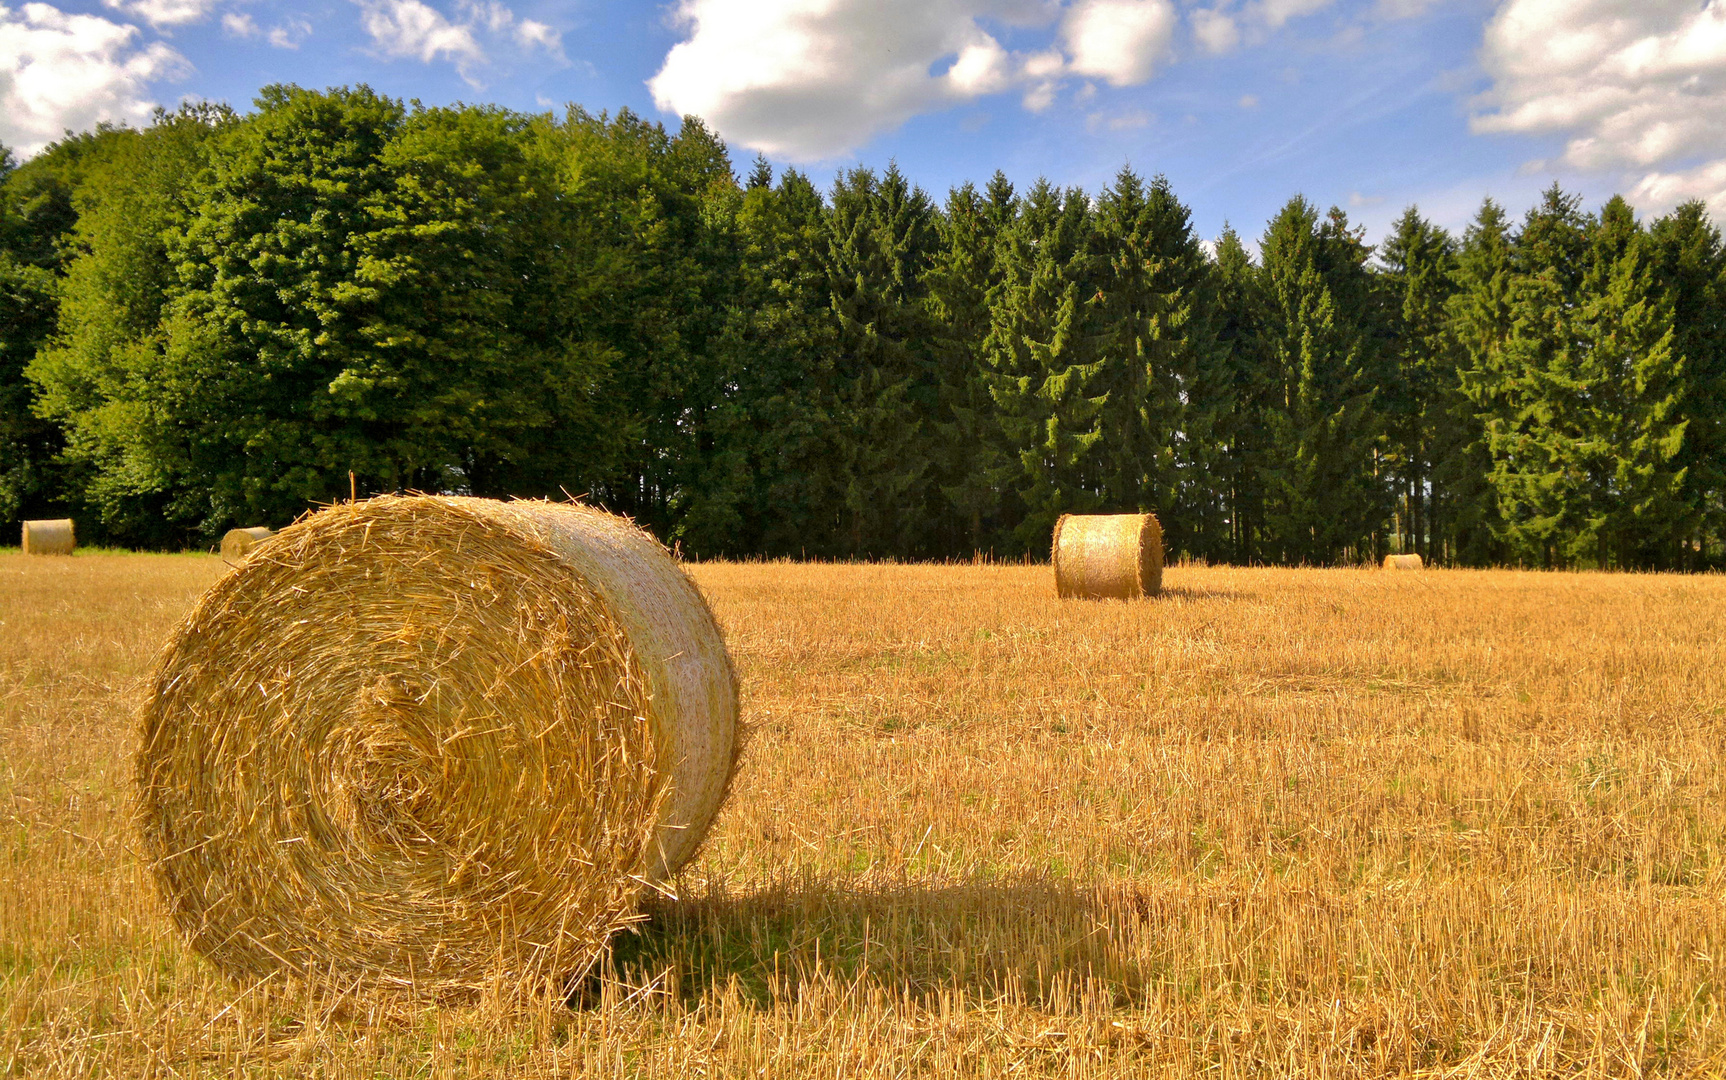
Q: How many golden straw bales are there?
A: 5